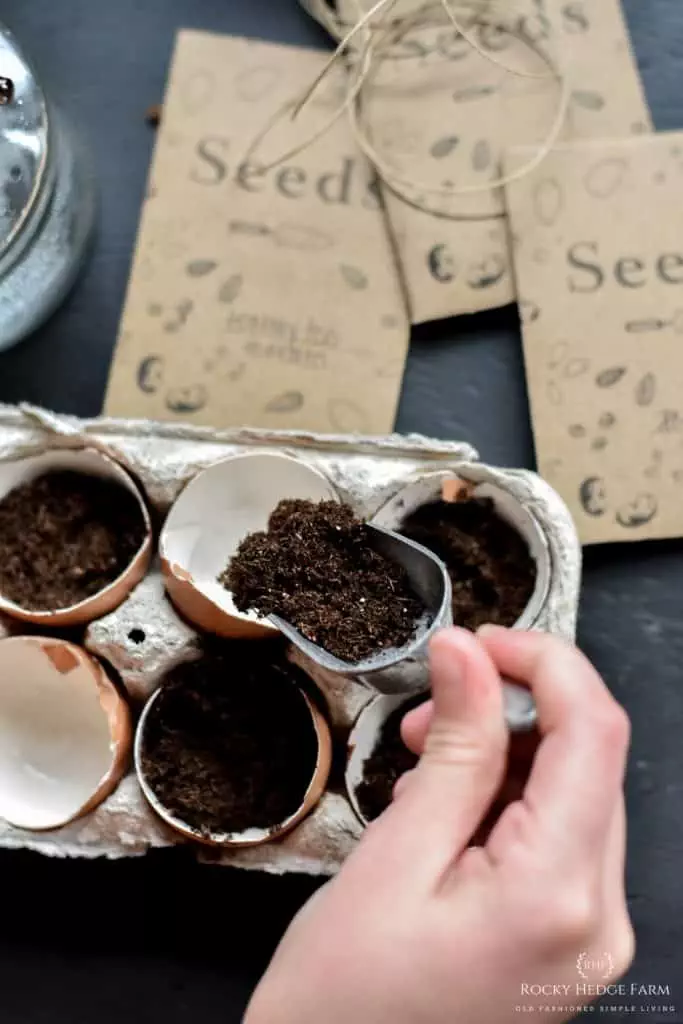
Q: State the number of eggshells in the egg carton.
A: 6